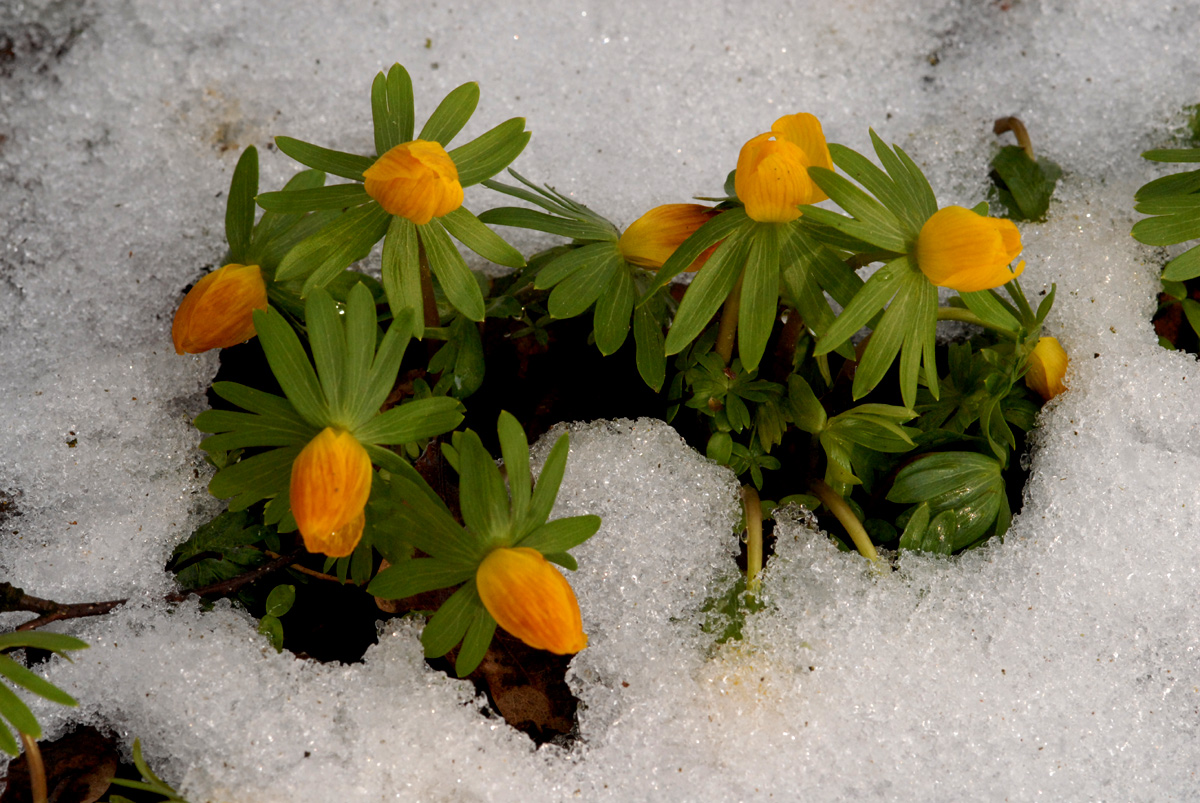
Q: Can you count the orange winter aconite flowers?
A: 8